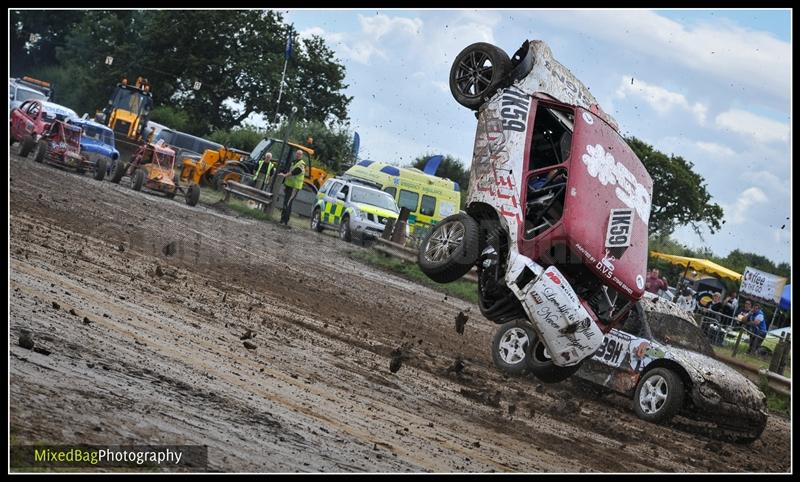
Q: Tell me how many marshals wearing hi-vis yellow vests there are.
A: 2